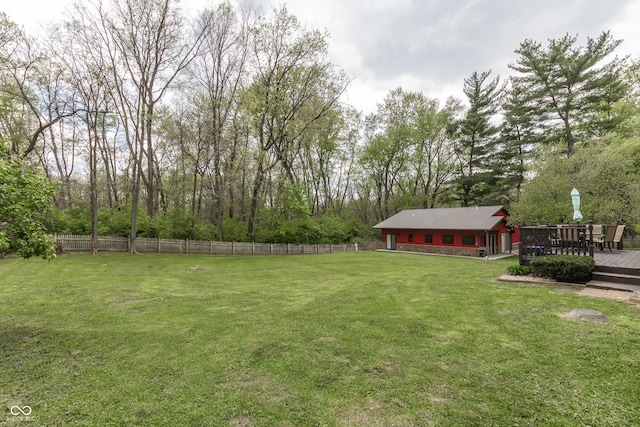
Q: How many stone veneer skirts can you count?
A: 1